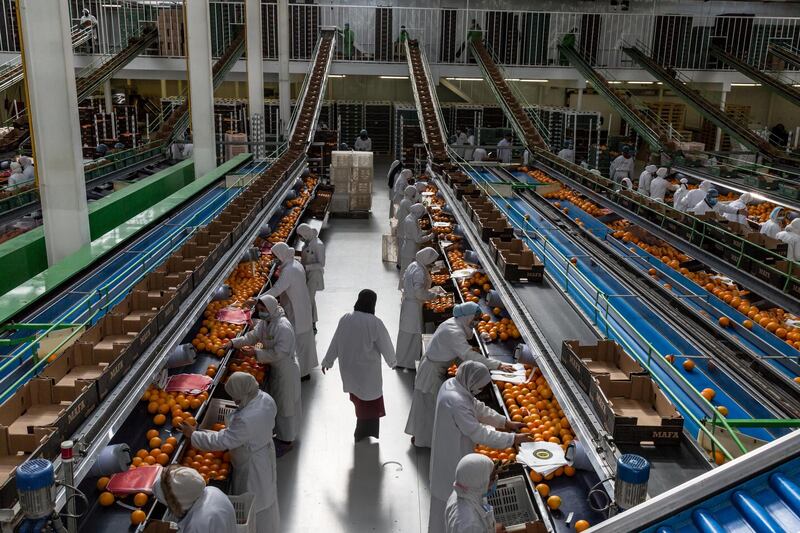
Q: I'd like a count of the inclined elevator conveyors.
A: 10